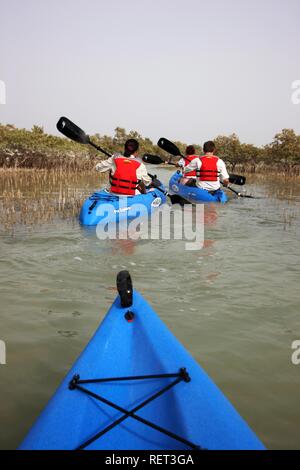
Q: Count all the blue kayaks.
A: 3